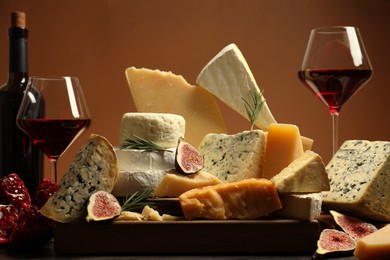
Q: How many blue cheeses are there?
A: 3